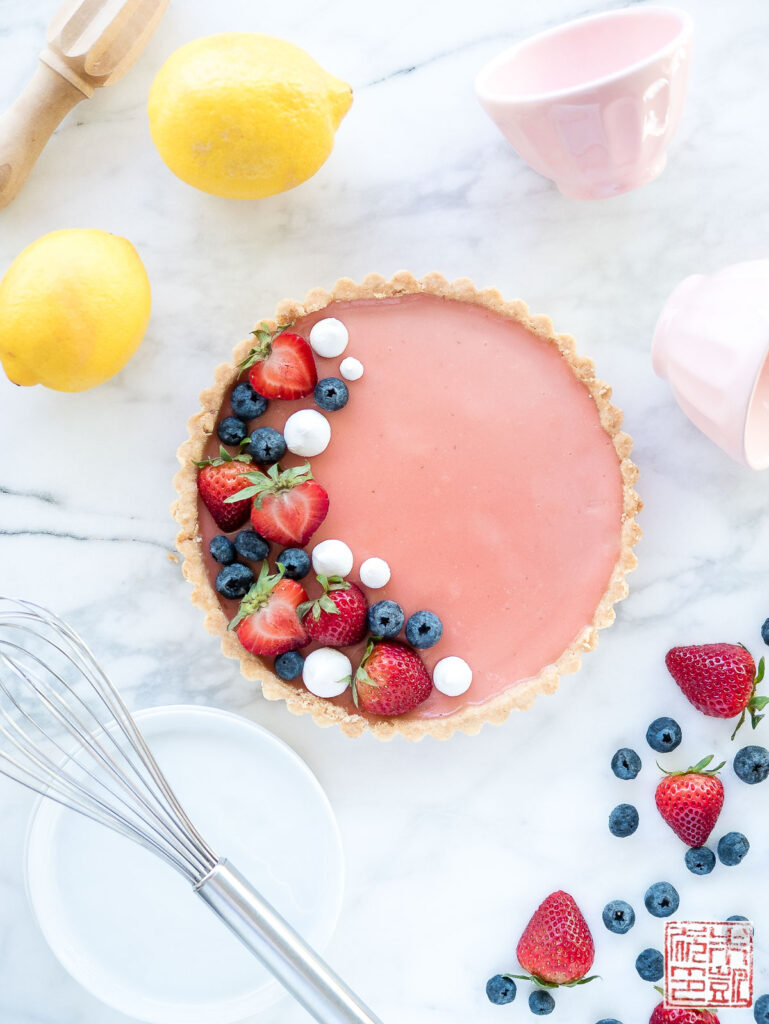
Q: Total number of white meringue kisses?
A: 7